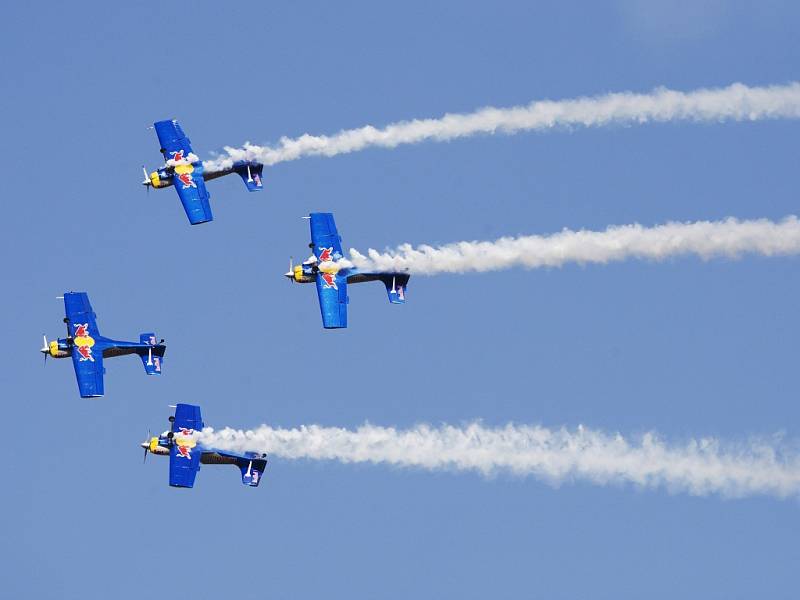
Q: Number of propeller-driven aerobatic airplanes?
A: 4